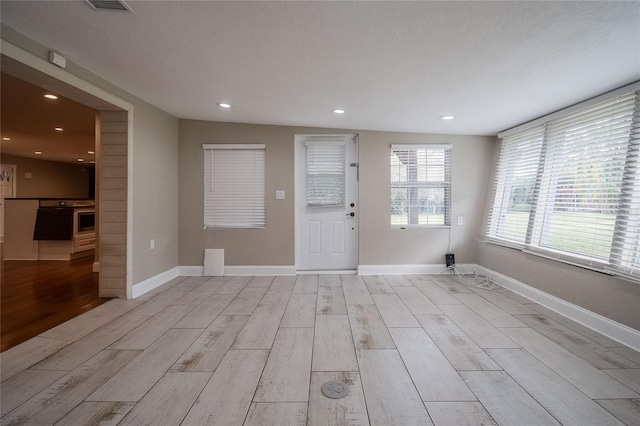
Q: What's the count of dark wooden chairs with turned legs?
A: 0